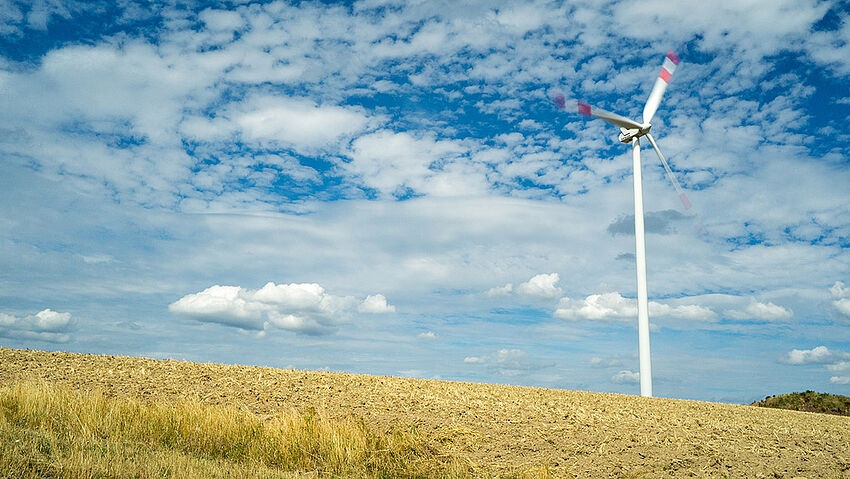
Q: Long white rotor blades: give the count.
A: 3